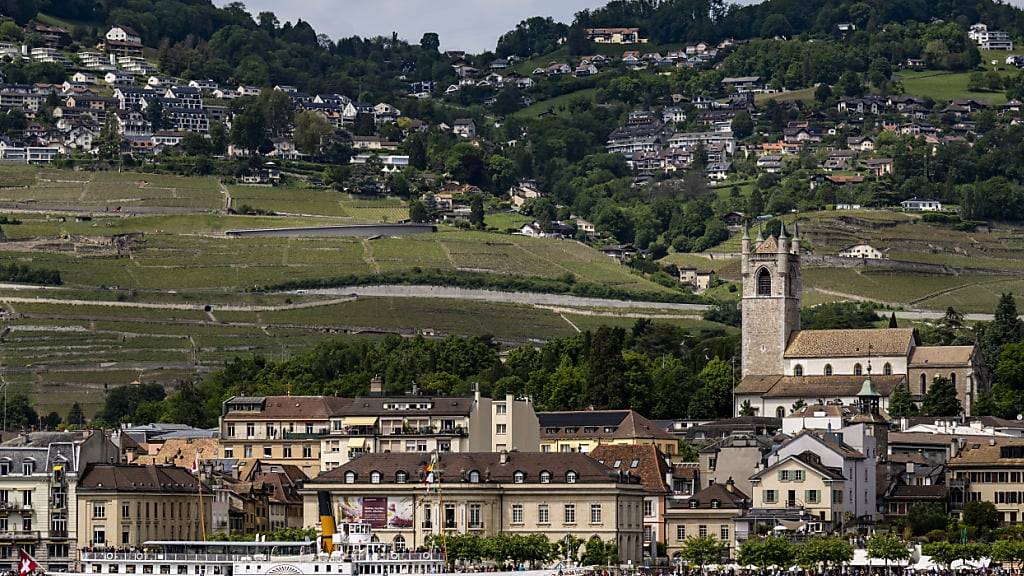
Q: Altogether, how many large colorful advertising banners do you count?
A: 1